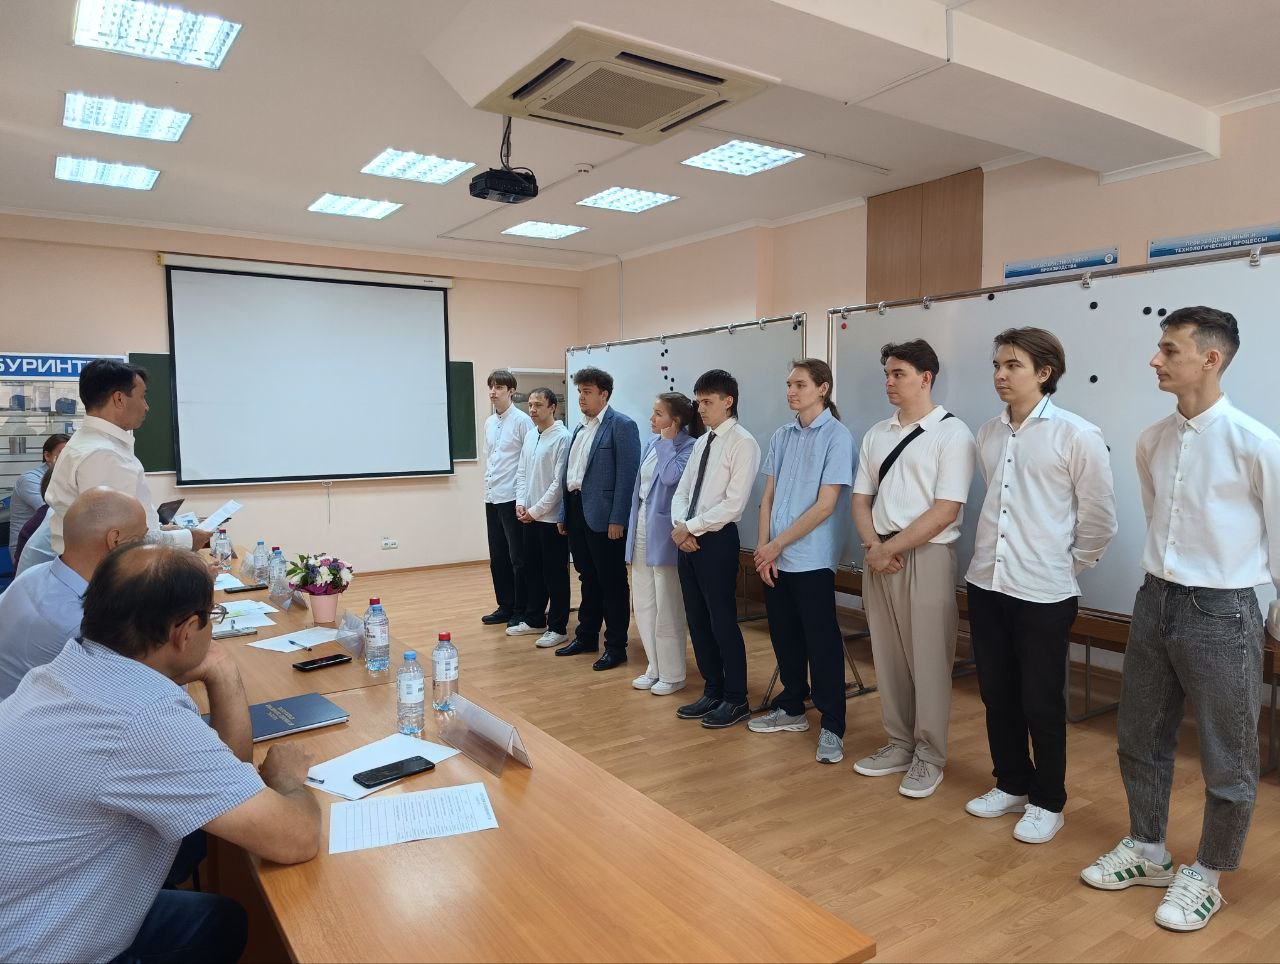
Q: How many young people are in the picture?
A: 9